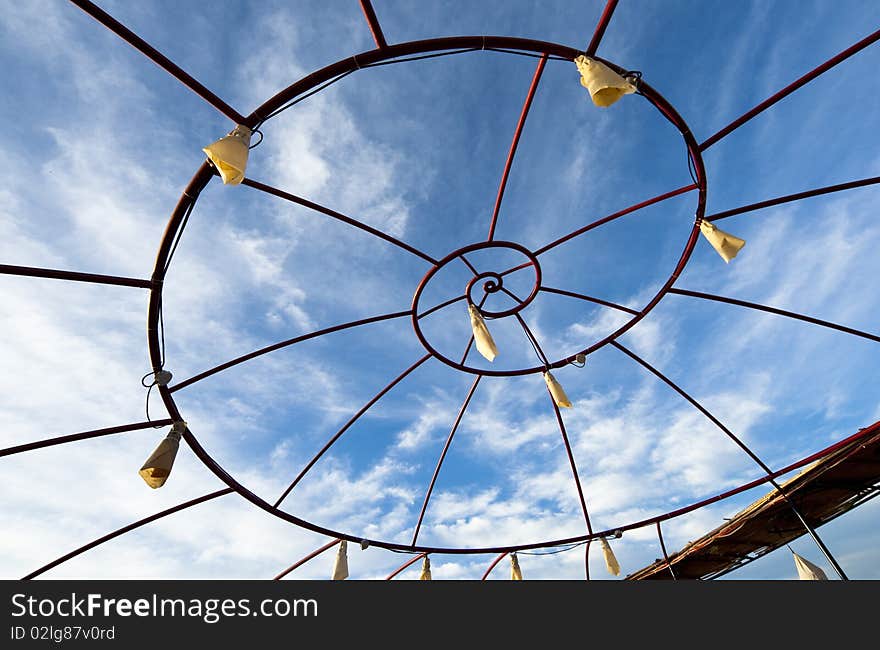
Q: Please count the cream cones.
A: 11